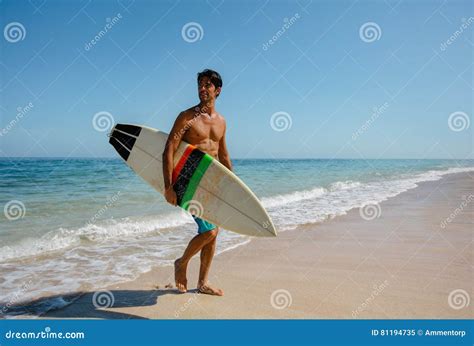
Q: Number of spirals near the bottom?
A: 3